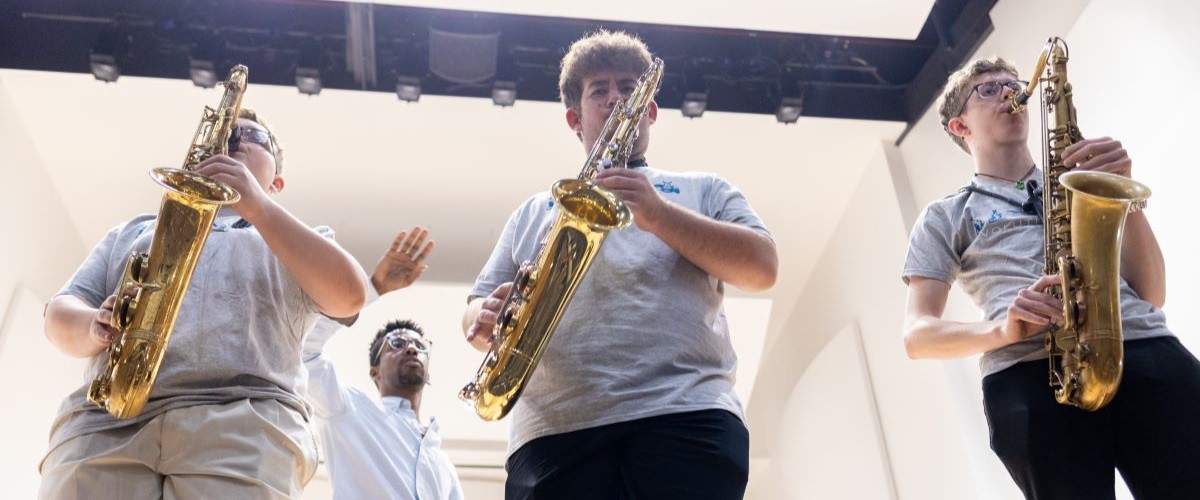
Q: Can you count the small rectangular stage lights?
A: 7